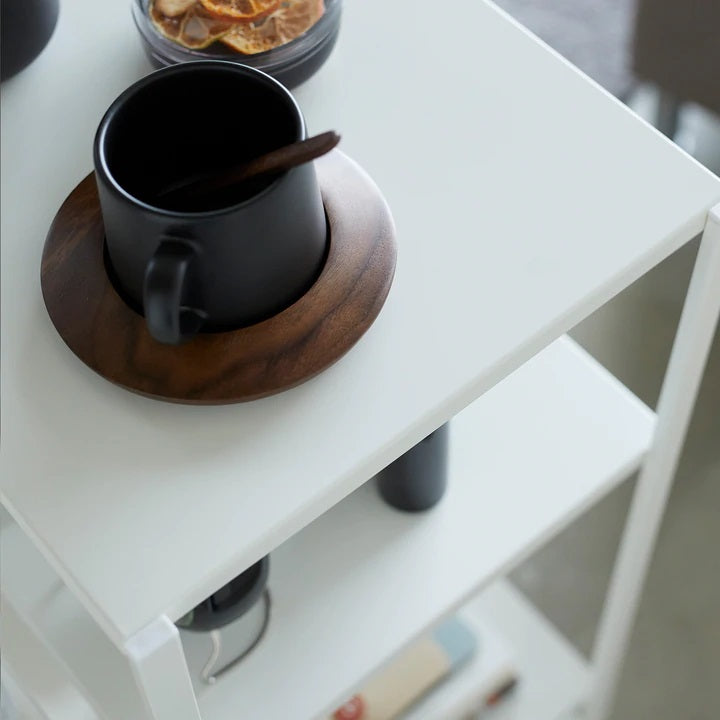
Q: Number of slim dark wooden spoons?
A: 1